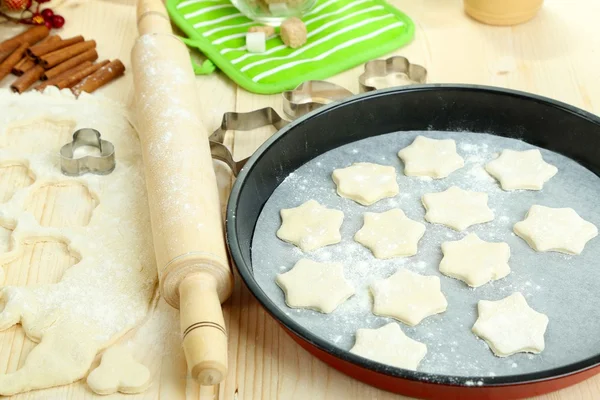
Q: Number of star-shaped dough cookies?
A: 12